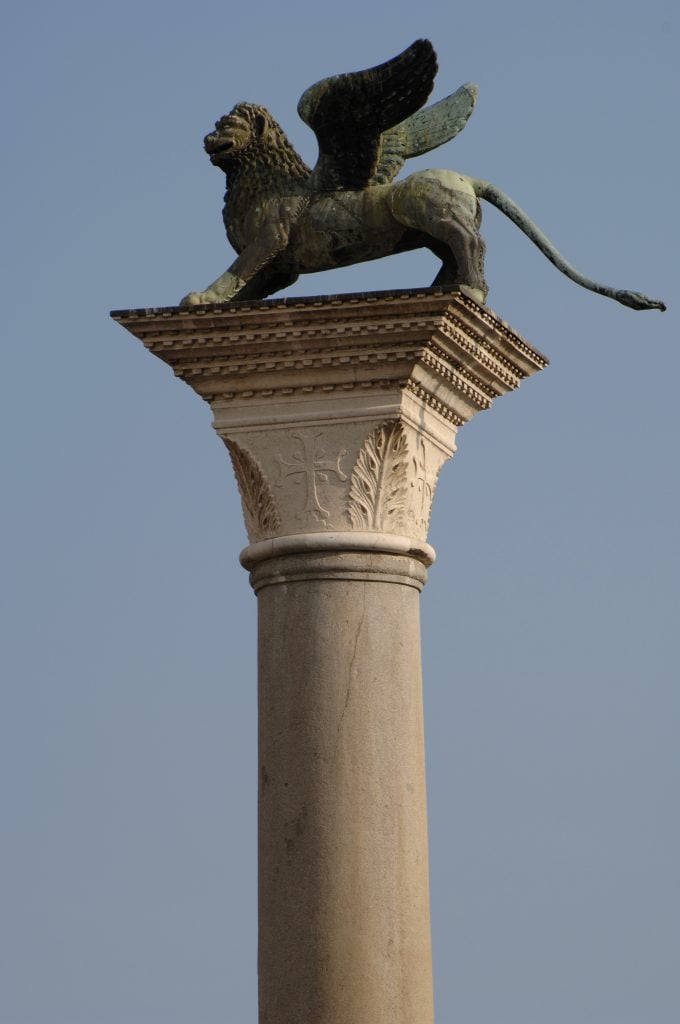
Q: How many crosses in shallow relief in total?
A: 2